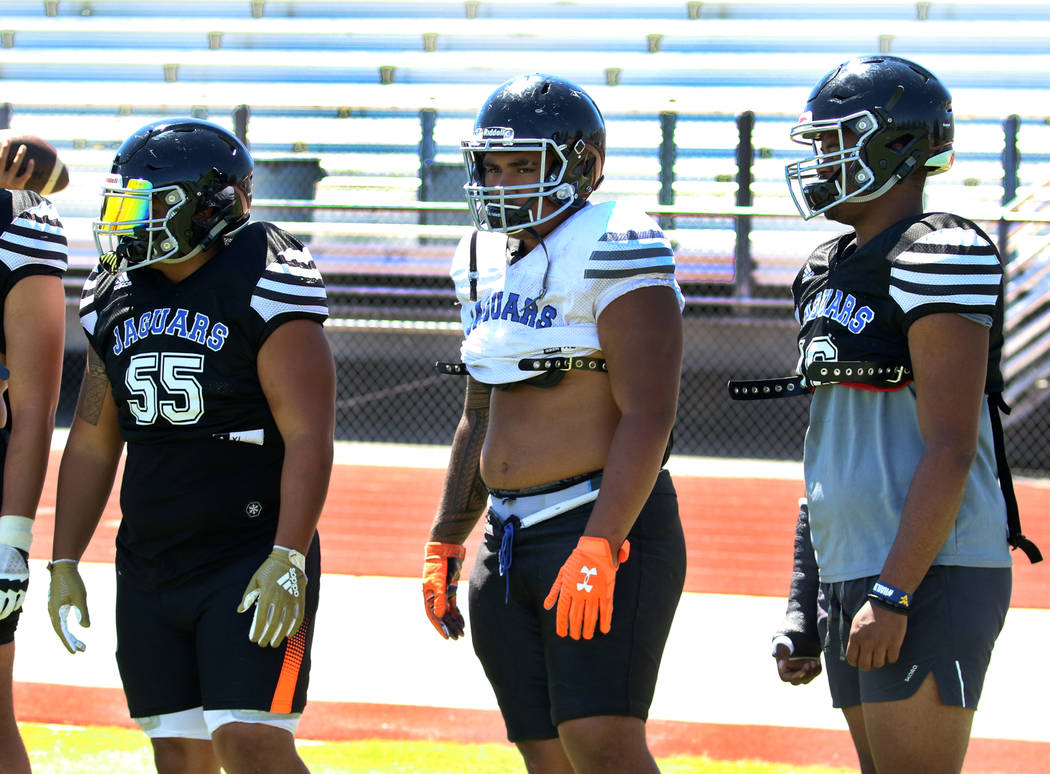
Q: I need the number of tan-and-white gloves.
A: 2